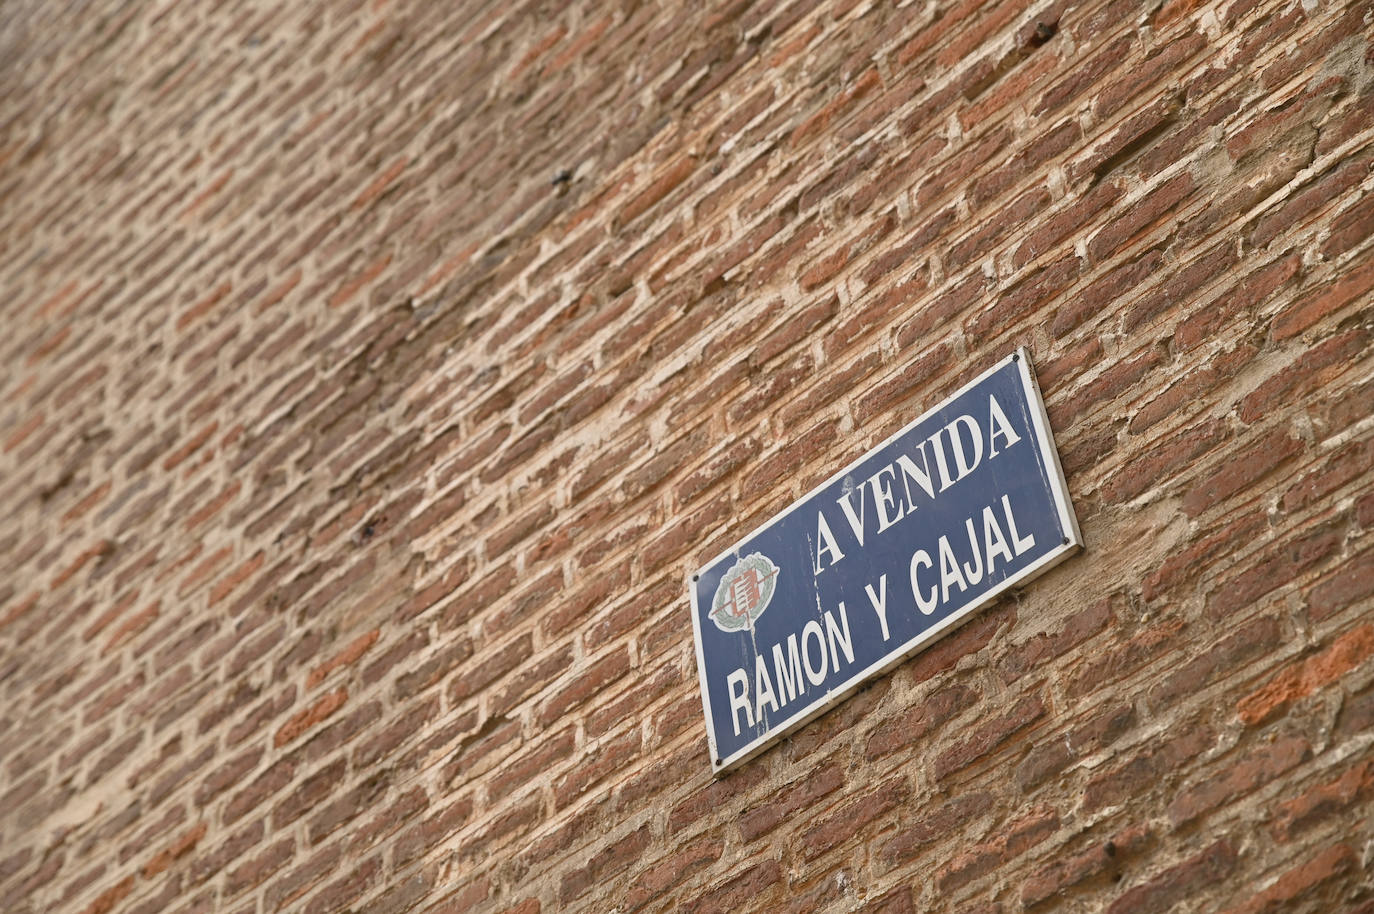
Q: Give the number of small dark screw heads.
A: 4